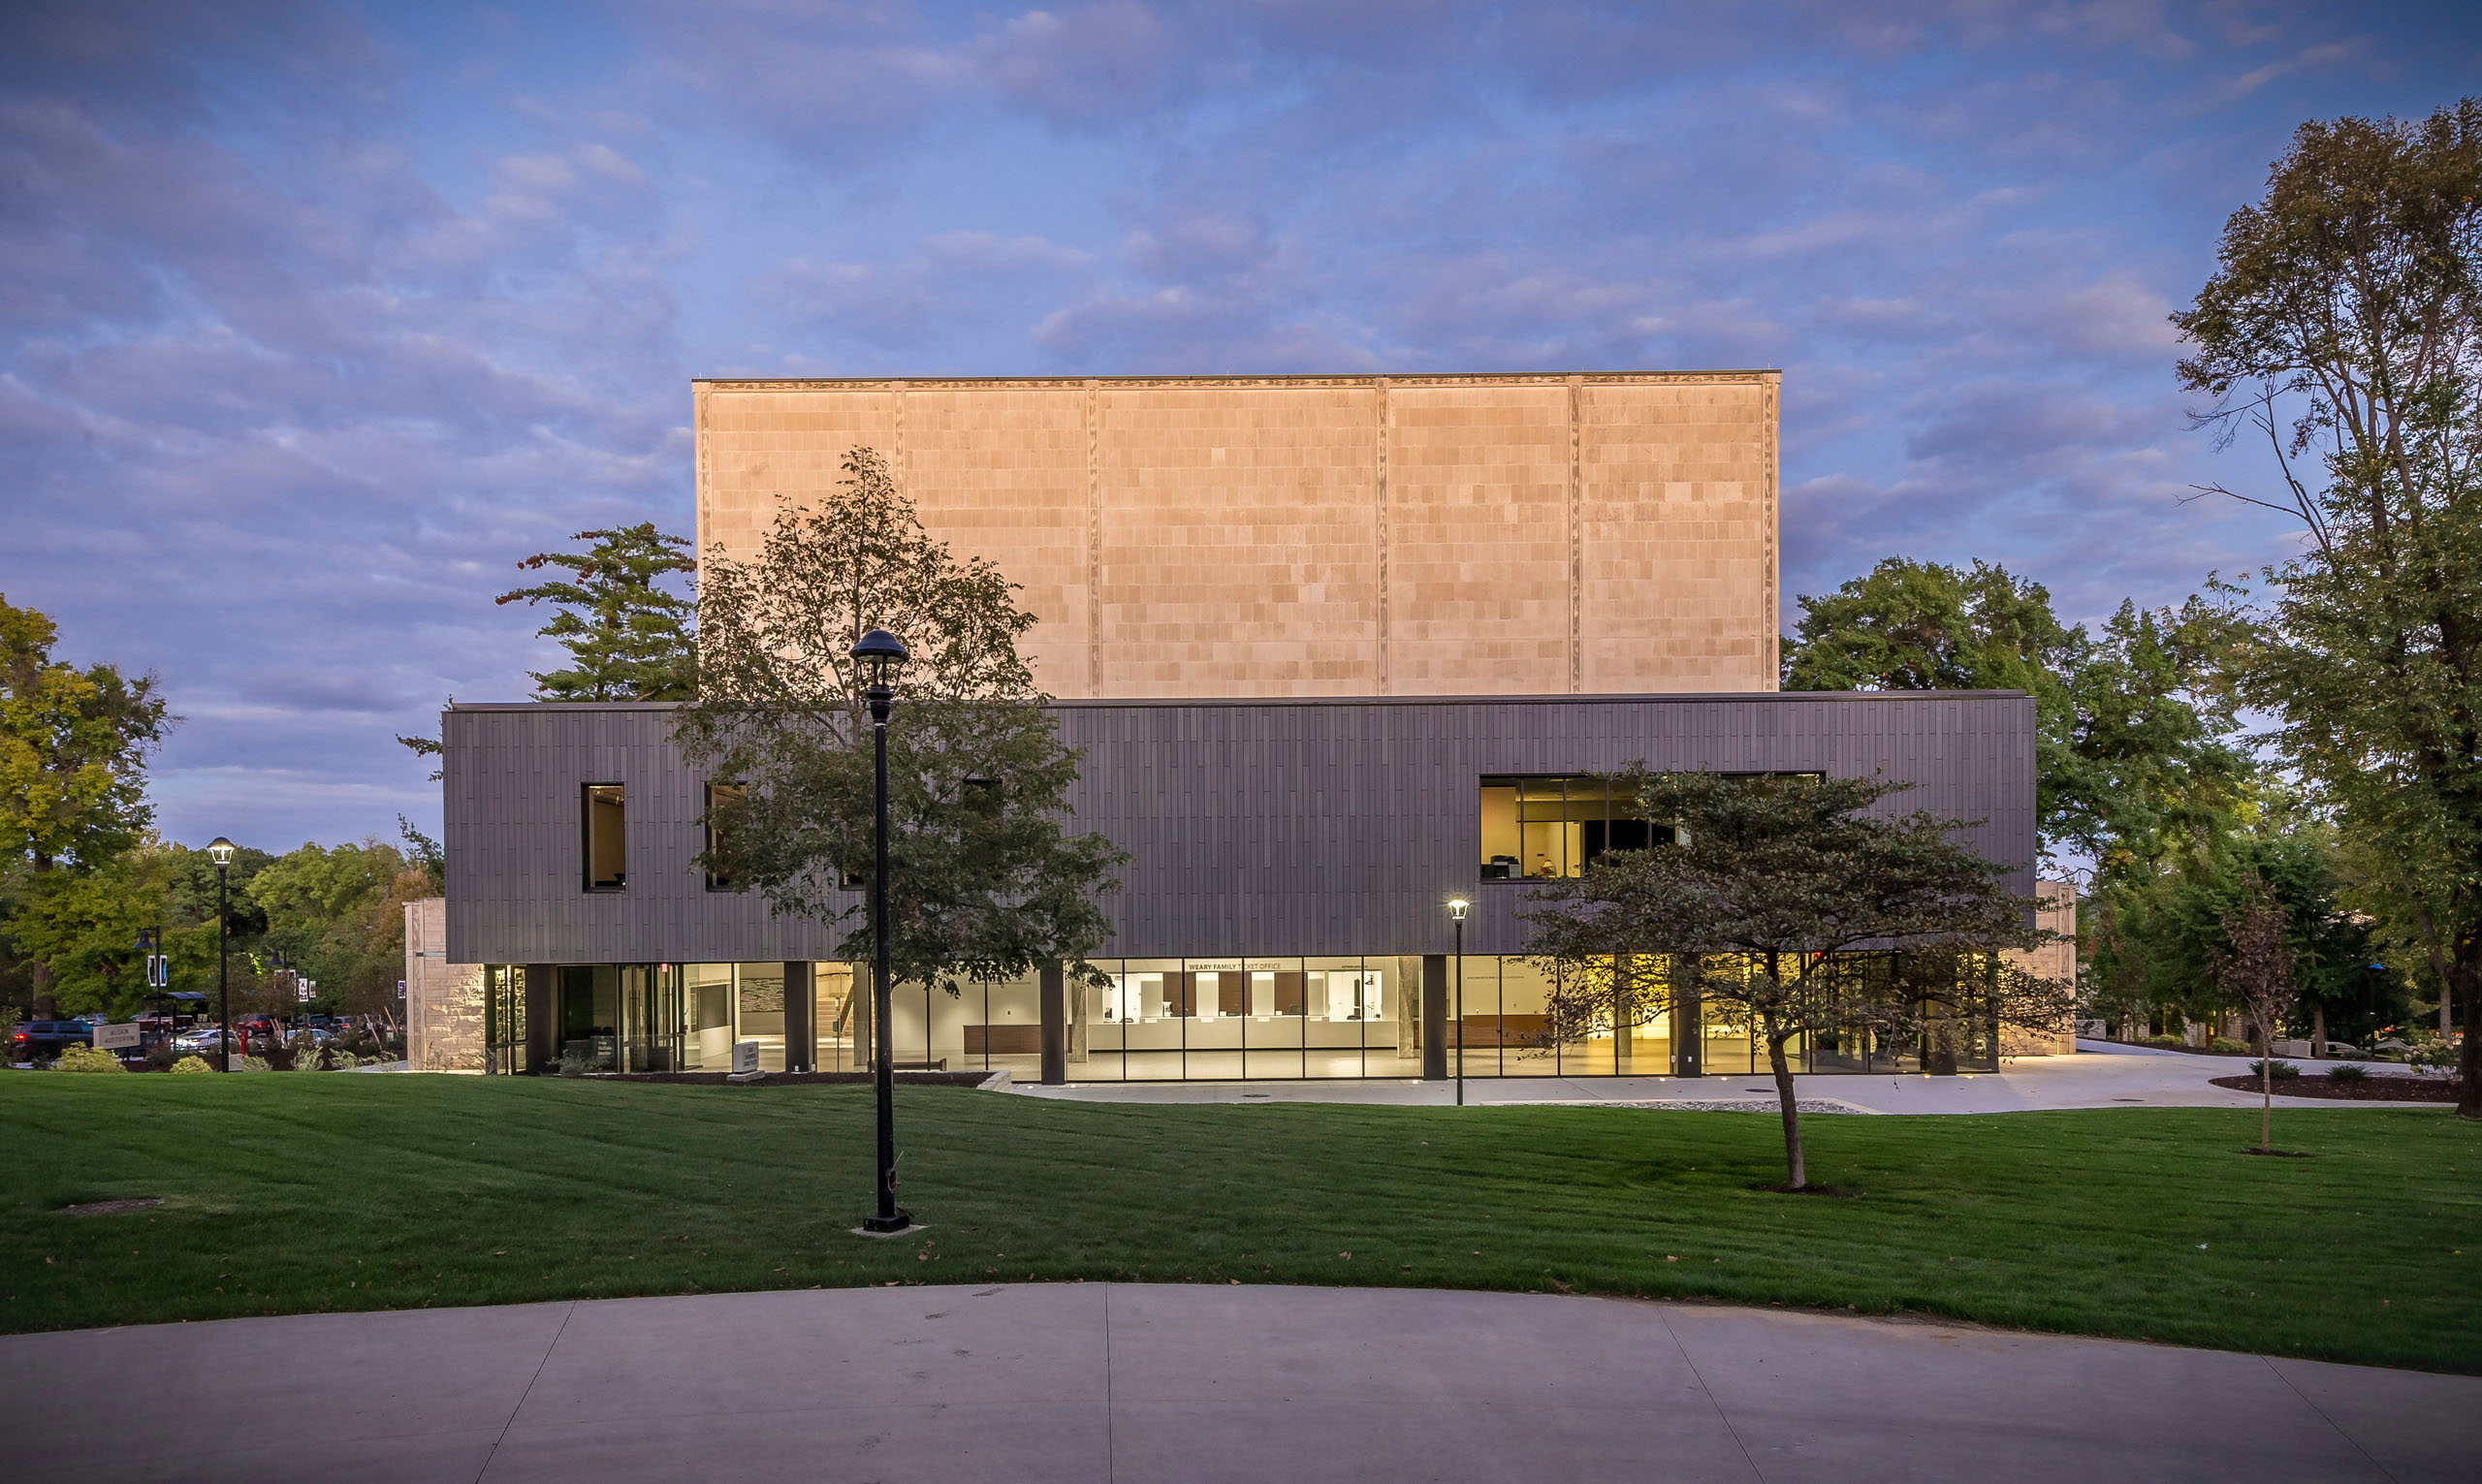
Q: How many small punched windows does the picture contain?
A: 4